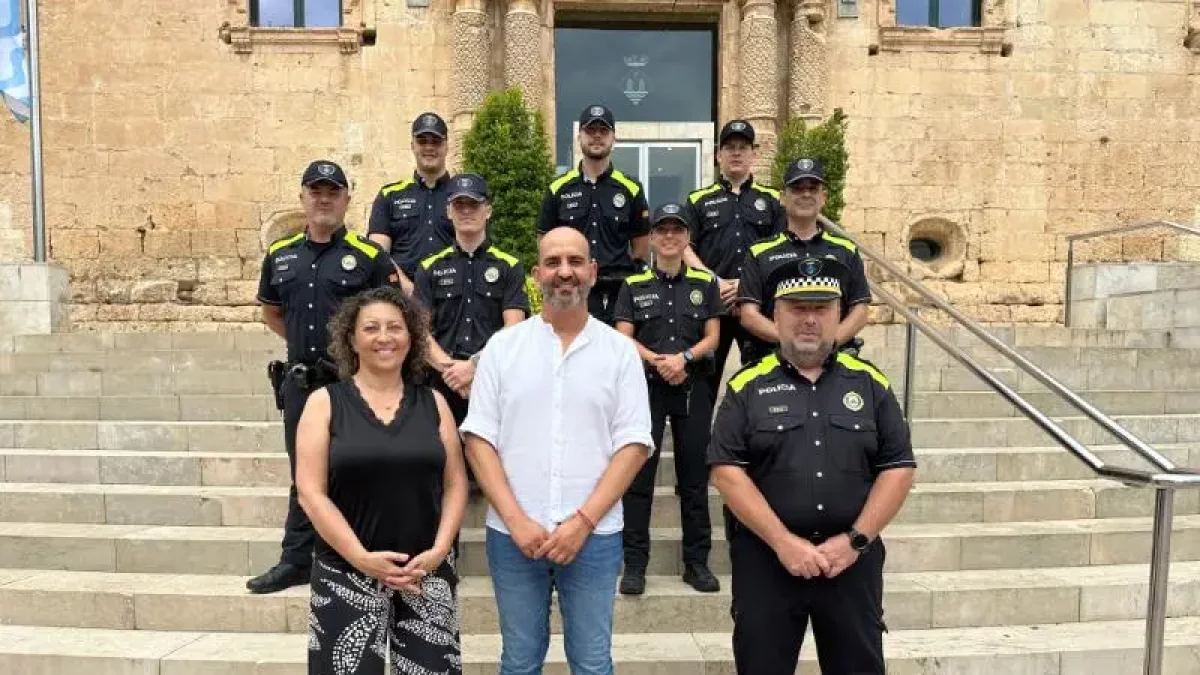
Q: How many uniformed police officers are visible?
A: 8